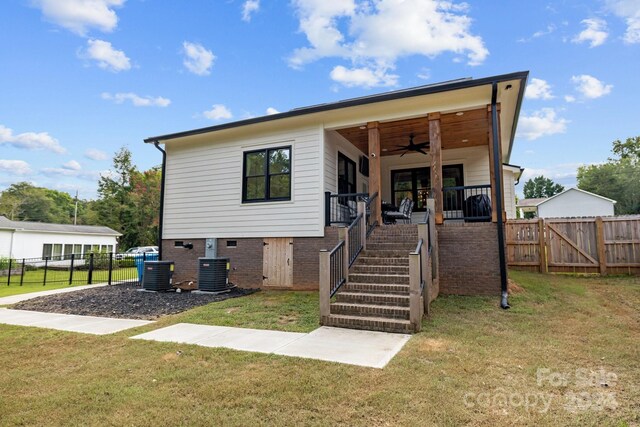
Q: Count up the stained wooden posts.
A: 3